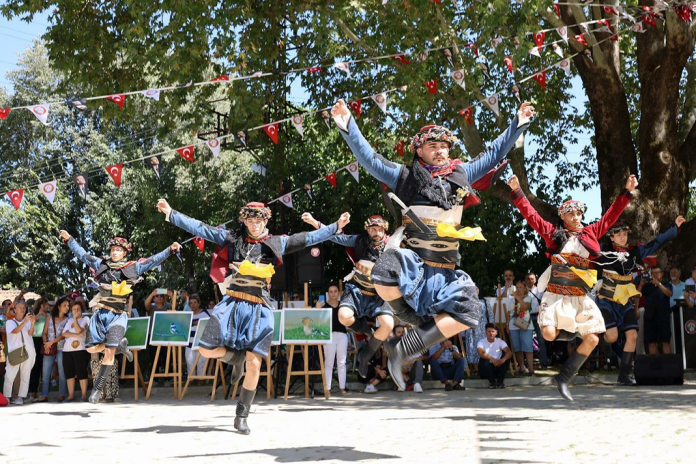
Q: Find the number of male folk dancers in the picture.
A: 6